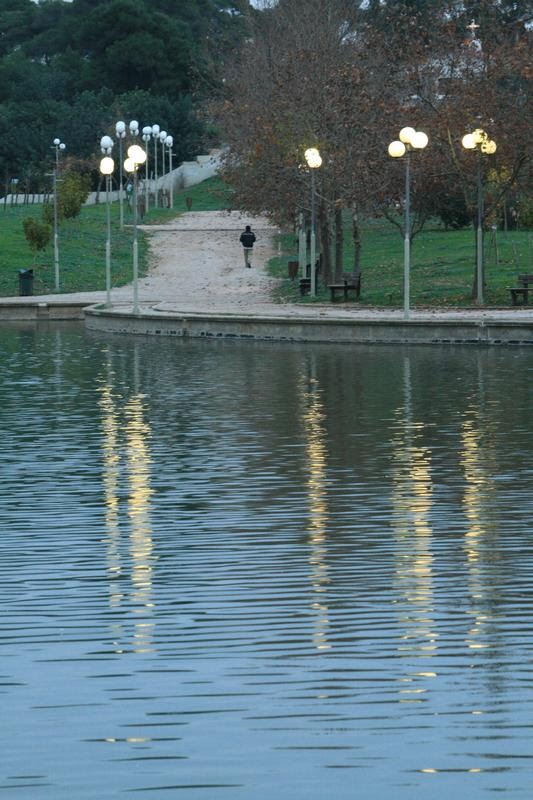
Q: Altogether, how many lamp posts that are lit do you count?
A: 5